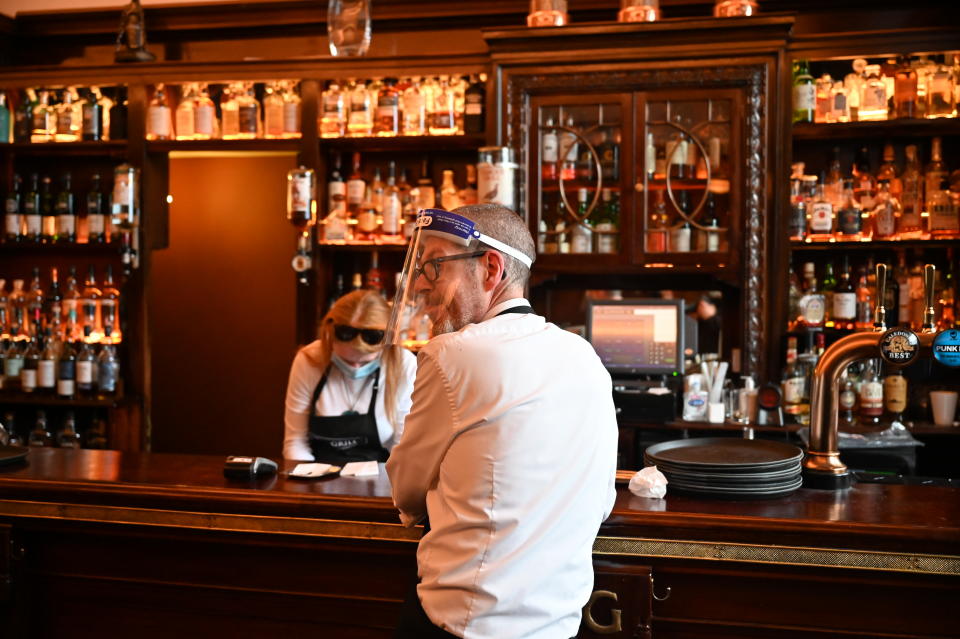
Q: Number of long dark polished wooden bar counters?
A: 1